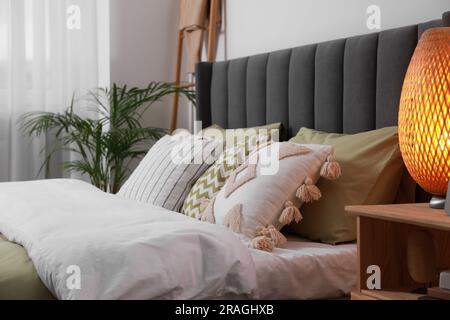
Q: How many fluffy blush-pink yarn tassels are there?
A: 5